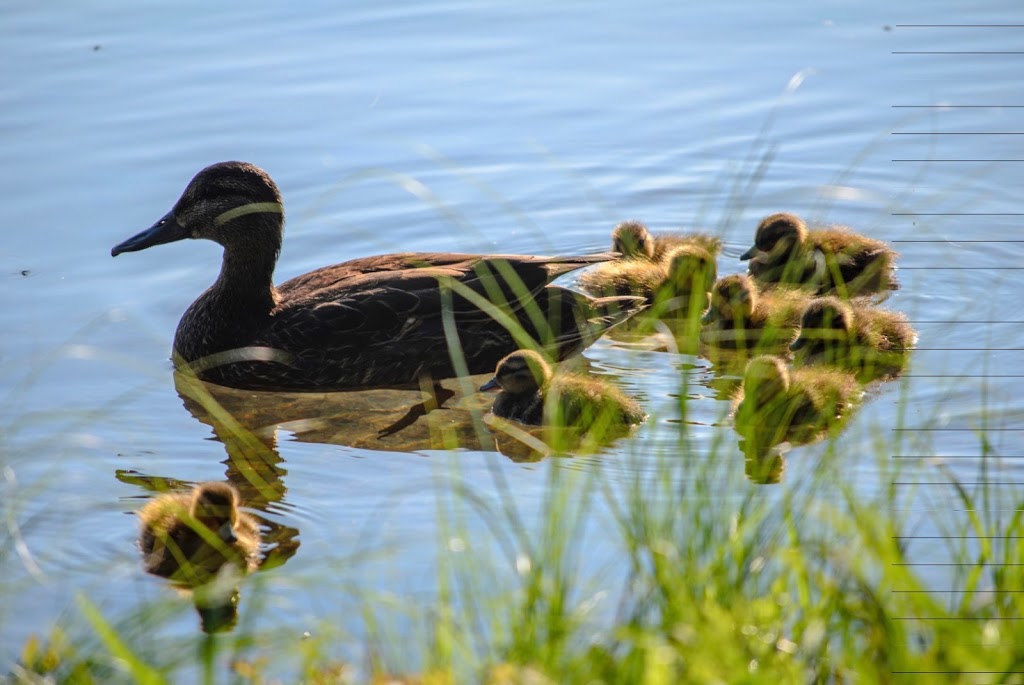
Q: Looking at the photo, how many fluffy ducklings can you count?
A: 8